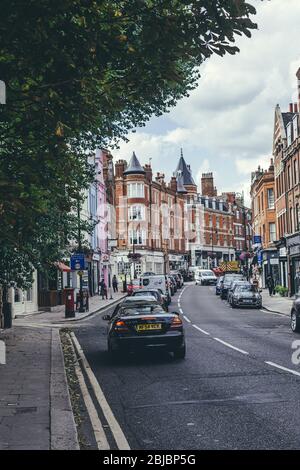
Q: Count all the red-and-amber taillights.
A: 2